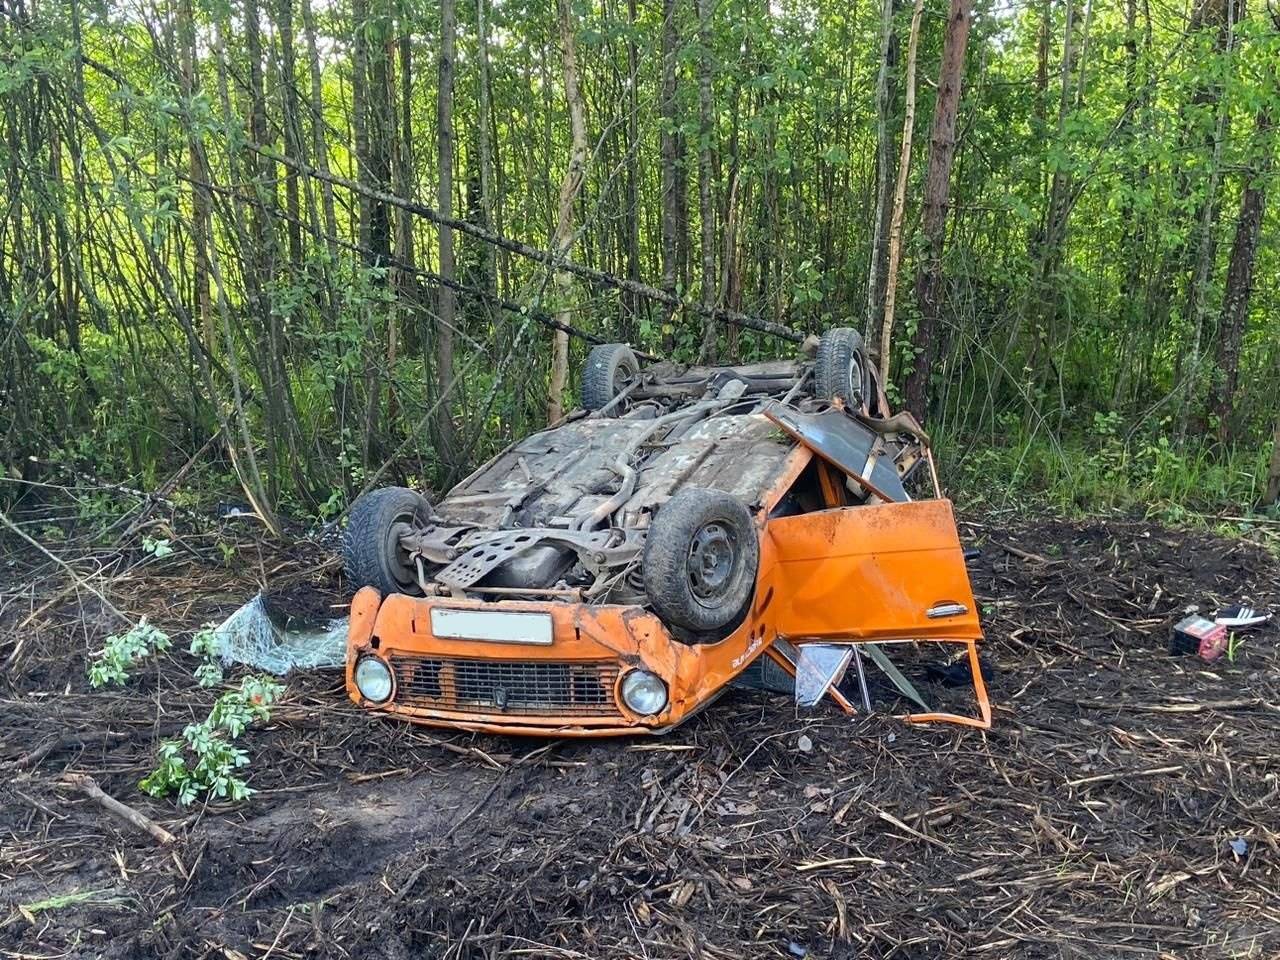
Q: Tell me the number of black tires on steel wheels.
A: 4